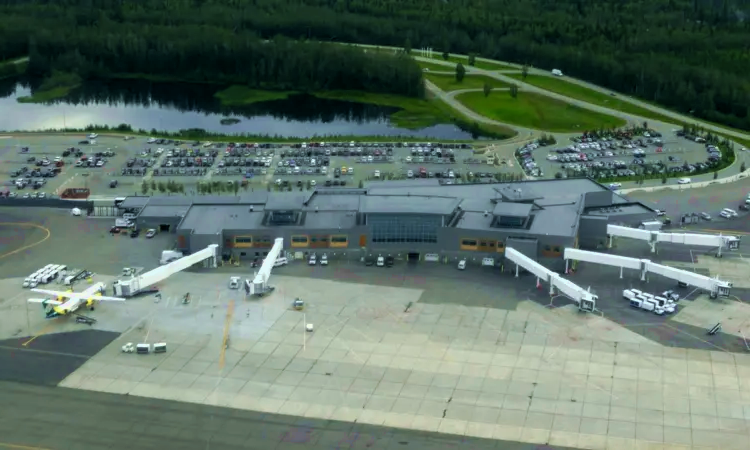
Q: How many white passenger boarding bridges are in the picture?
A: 5